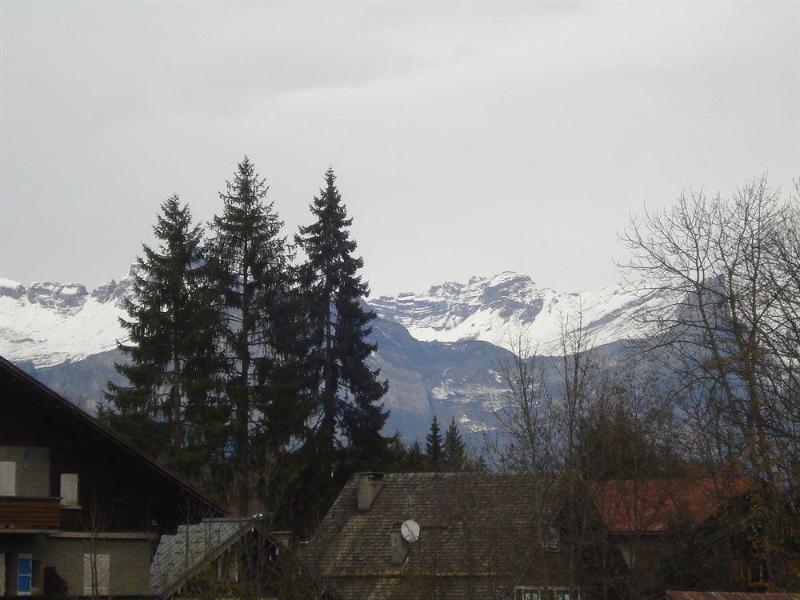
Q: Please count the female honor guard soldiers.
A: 0